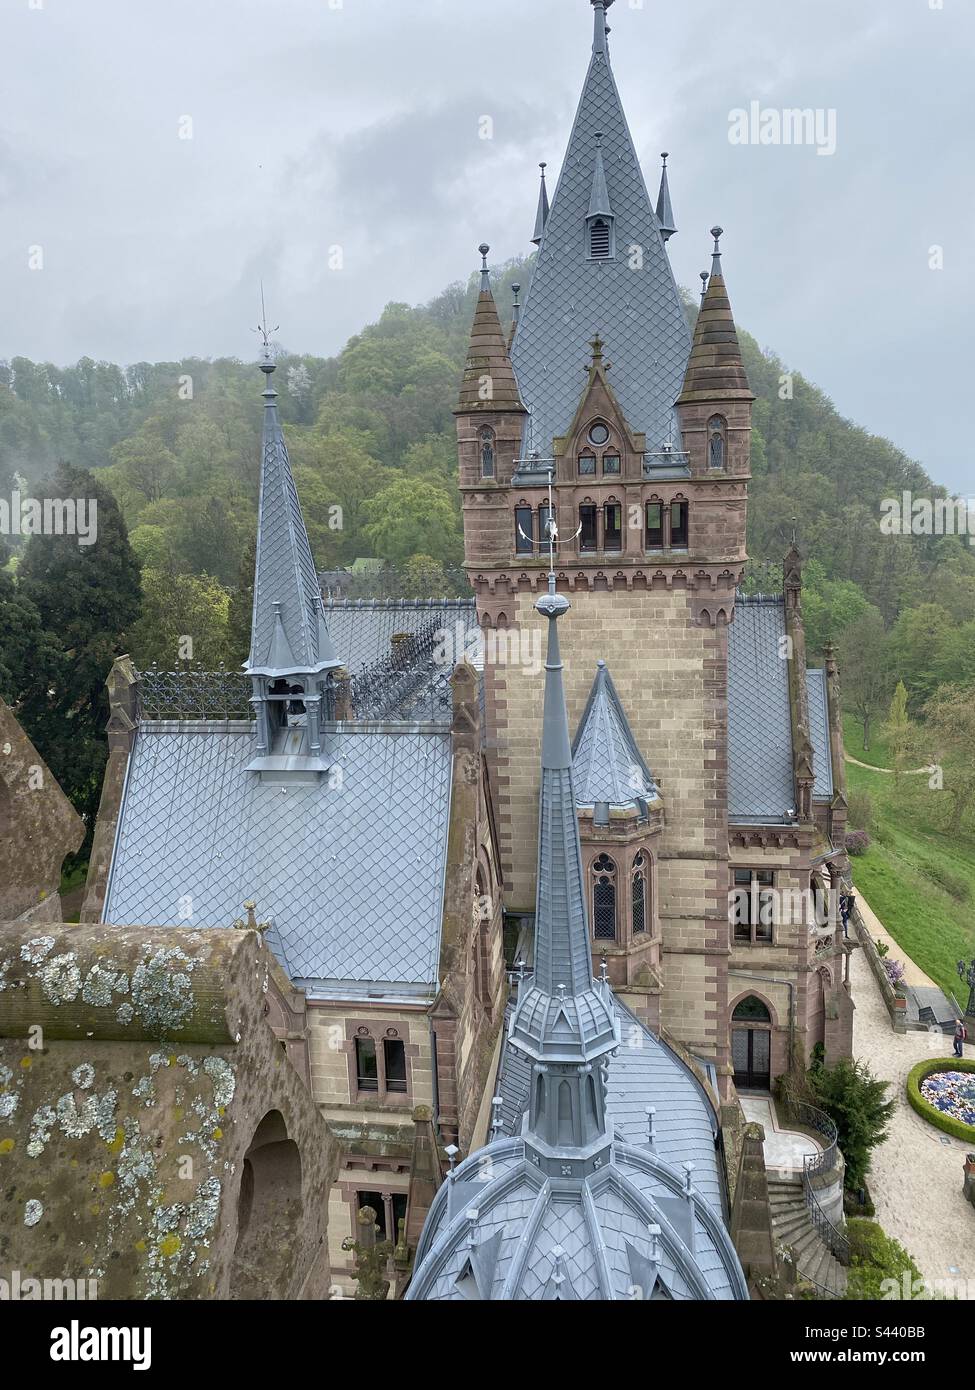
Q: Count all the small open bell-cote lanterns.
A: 1